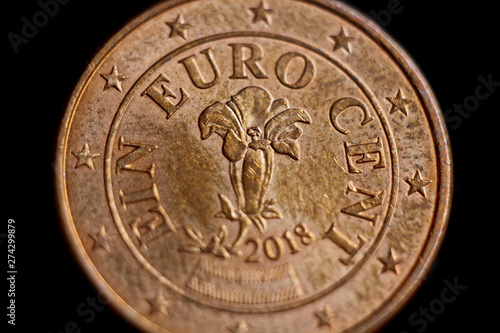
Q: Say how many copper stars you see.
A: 12